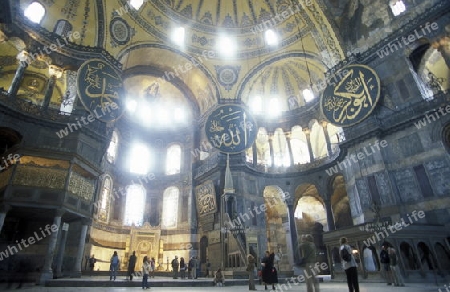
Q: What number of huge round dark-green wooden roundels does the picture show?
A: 3